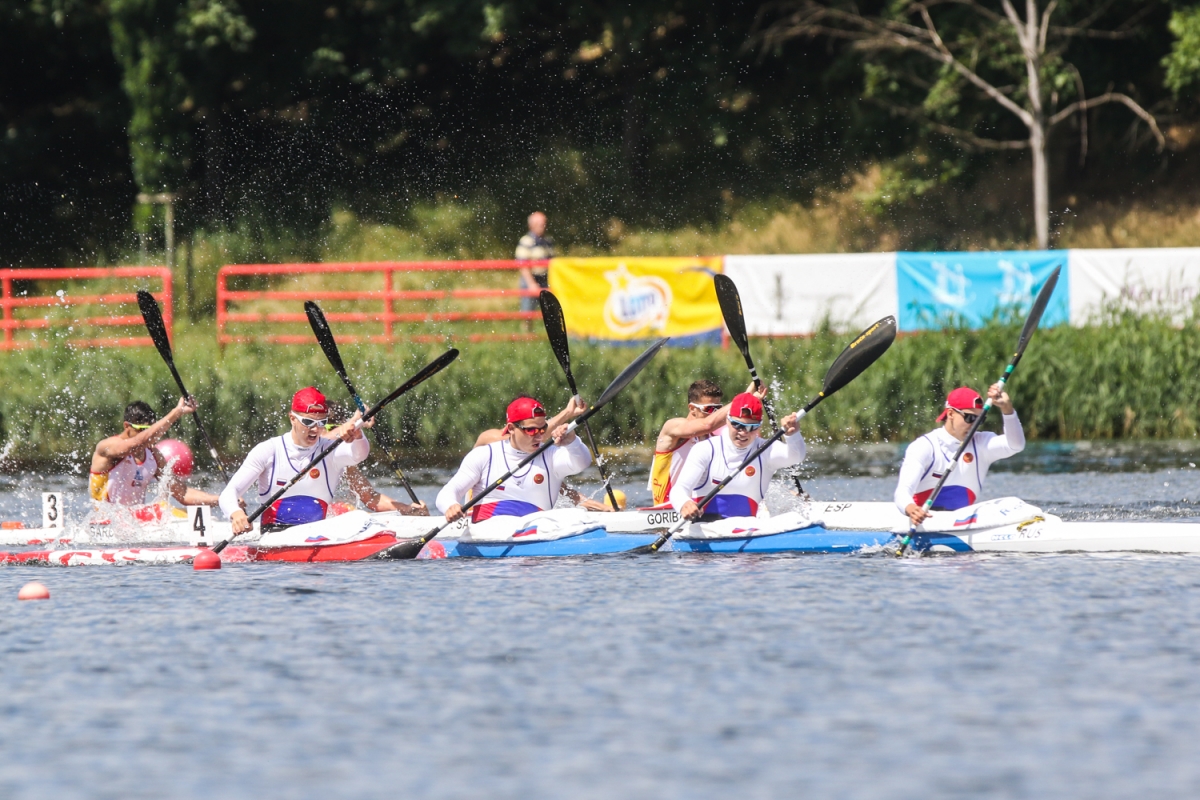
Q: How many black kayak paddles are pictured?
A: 8